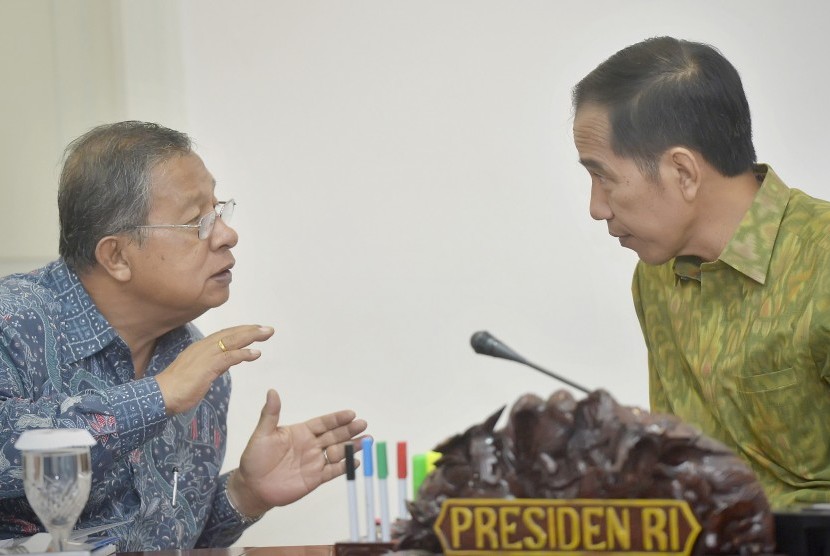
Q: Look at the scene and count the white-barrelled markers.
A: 4